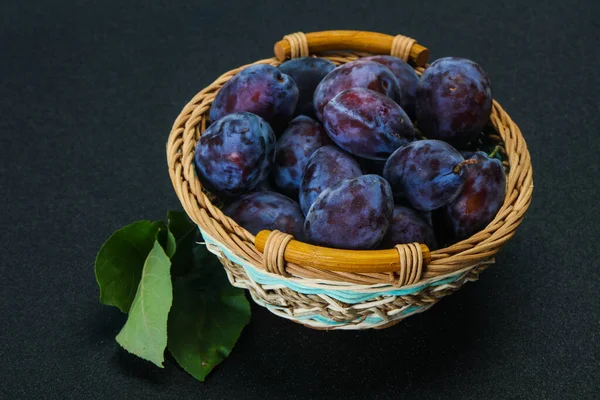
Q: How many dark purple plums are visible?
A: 14